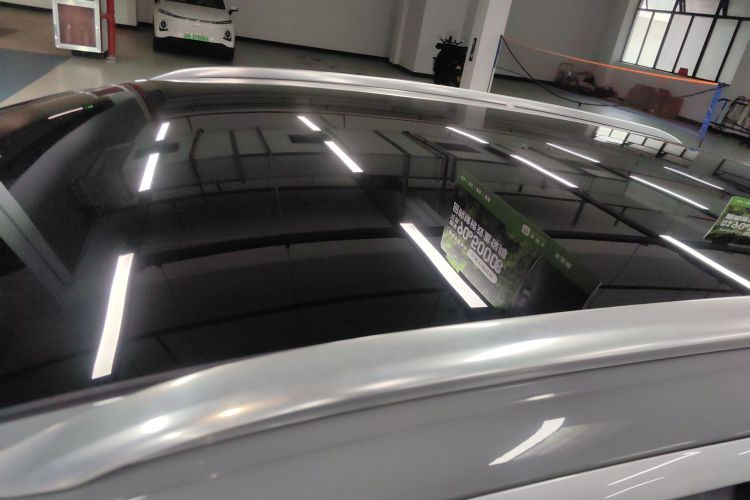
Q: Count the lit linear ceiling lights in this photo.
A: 12